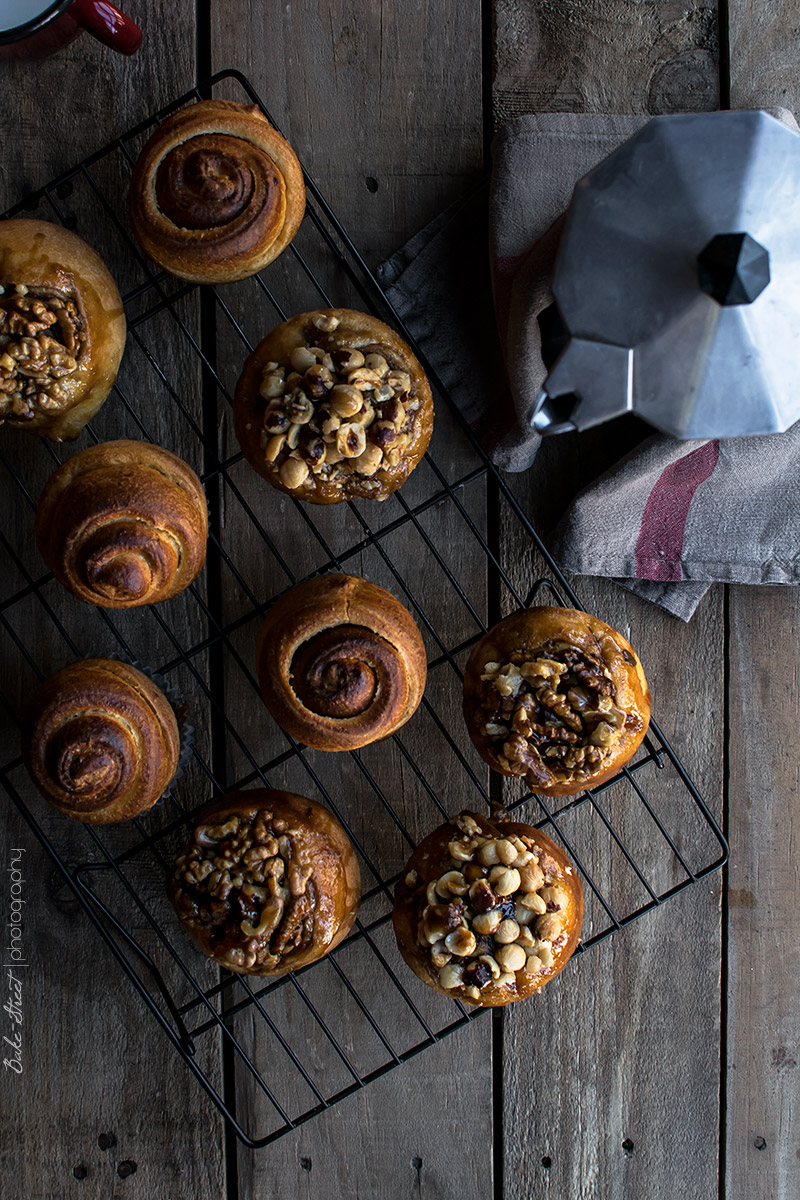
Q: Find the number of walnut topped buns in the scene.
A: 3